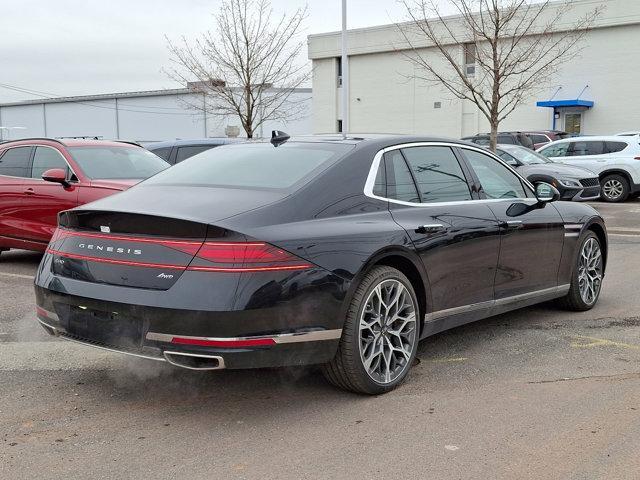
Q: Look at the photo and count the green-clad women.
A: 0